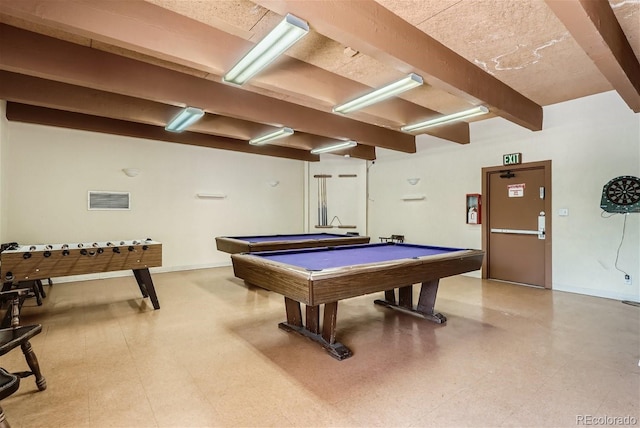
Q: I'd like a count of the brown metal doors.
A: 1